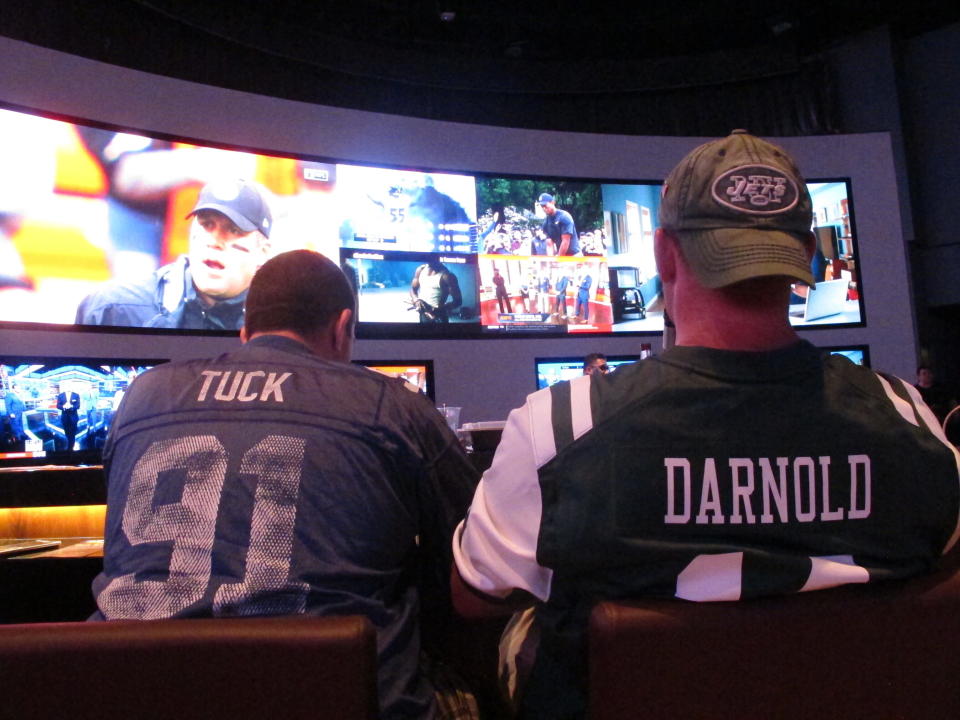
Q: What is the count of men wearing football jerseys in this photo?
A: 2